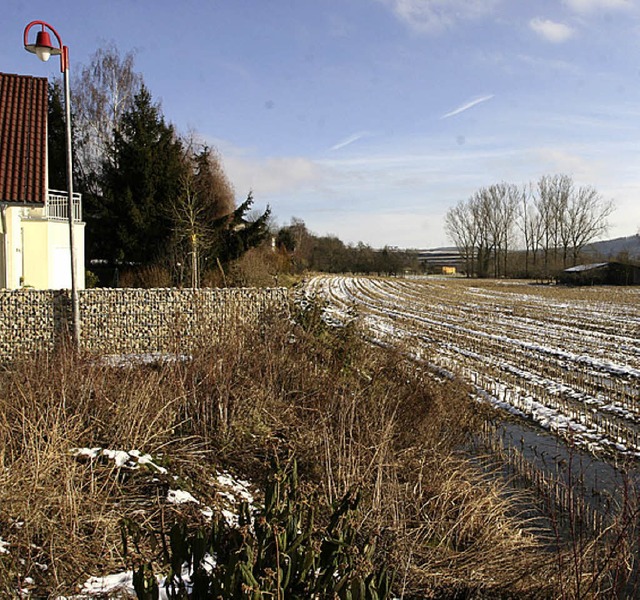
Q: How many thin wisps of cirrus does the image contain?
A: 2